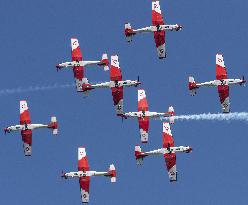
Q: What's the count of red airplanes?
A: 8